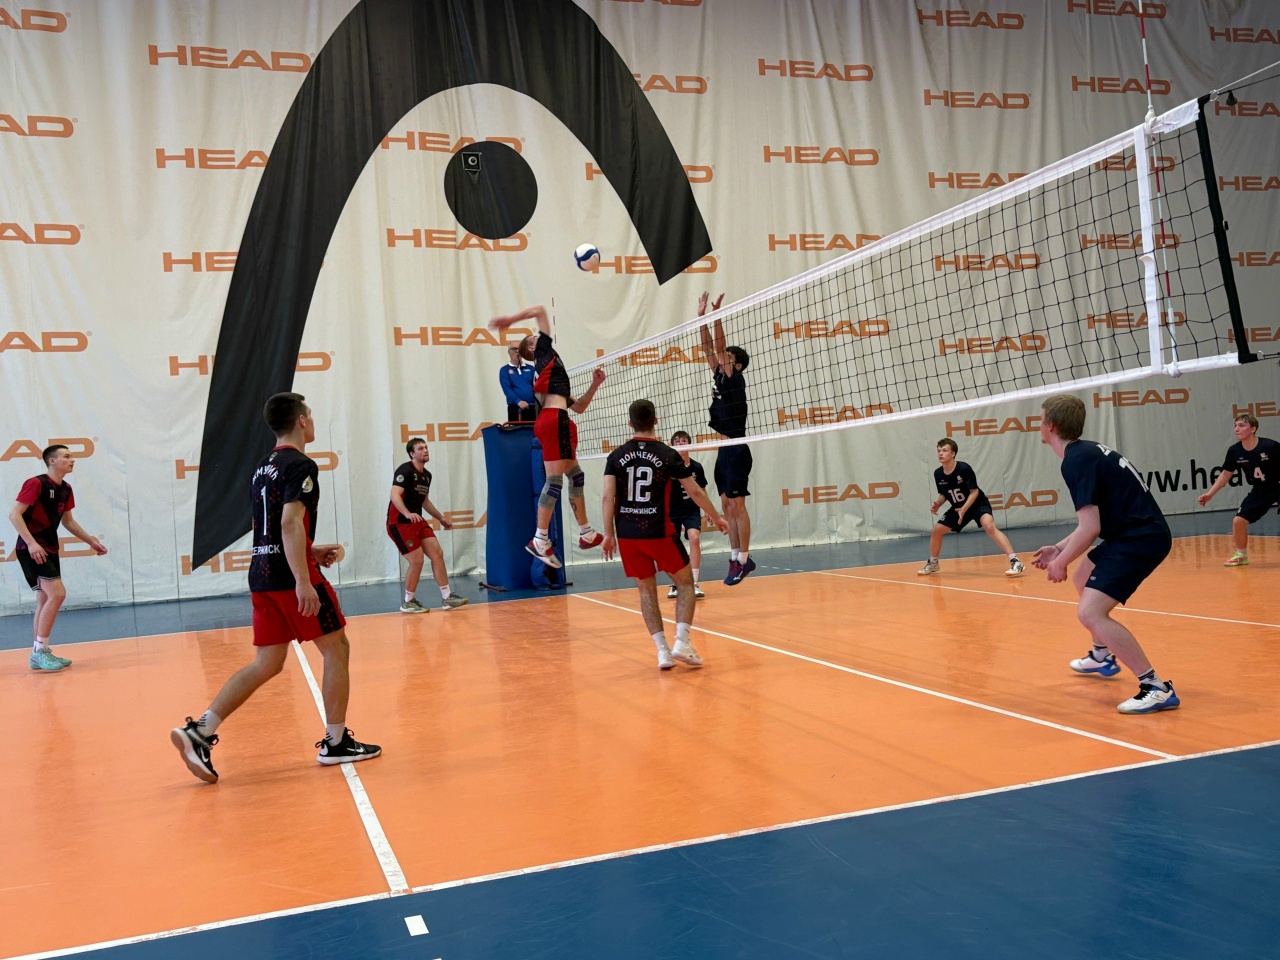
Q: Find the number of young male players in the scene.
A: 10